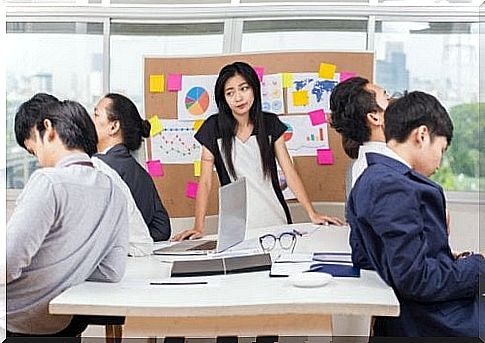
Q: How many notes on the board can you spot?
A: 14